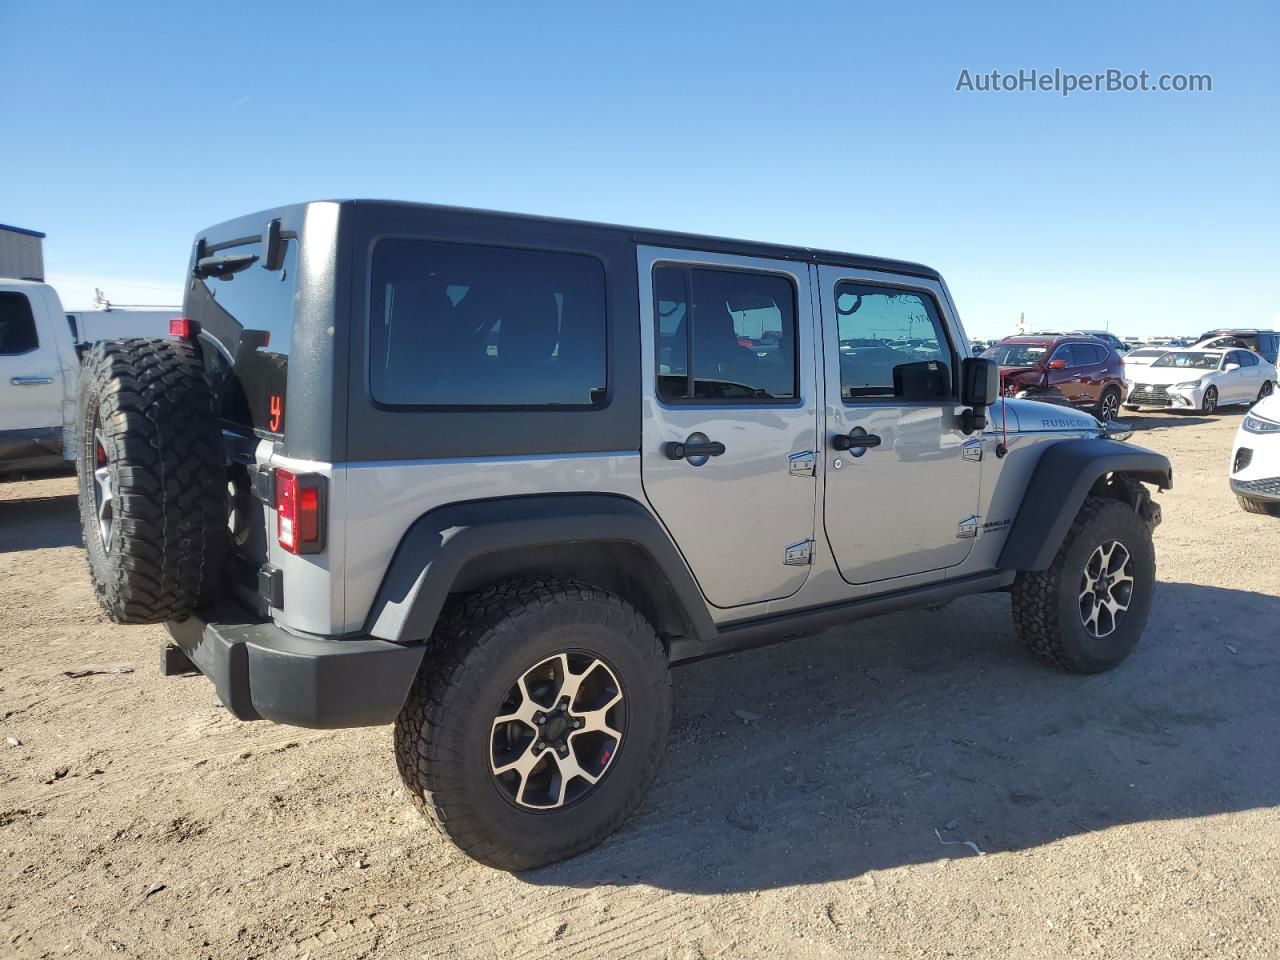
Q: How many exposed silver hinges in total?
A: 4